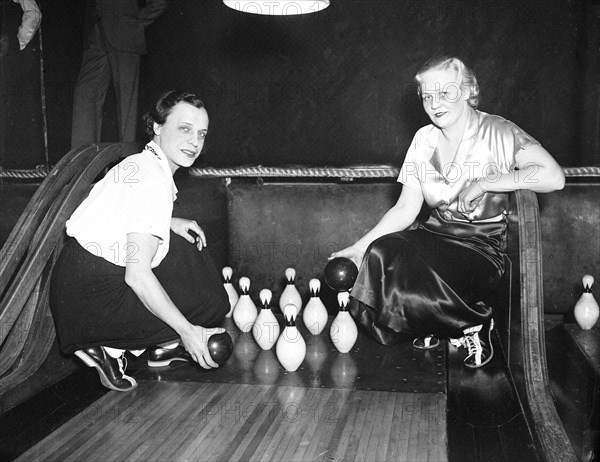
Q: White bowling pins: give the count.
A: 8